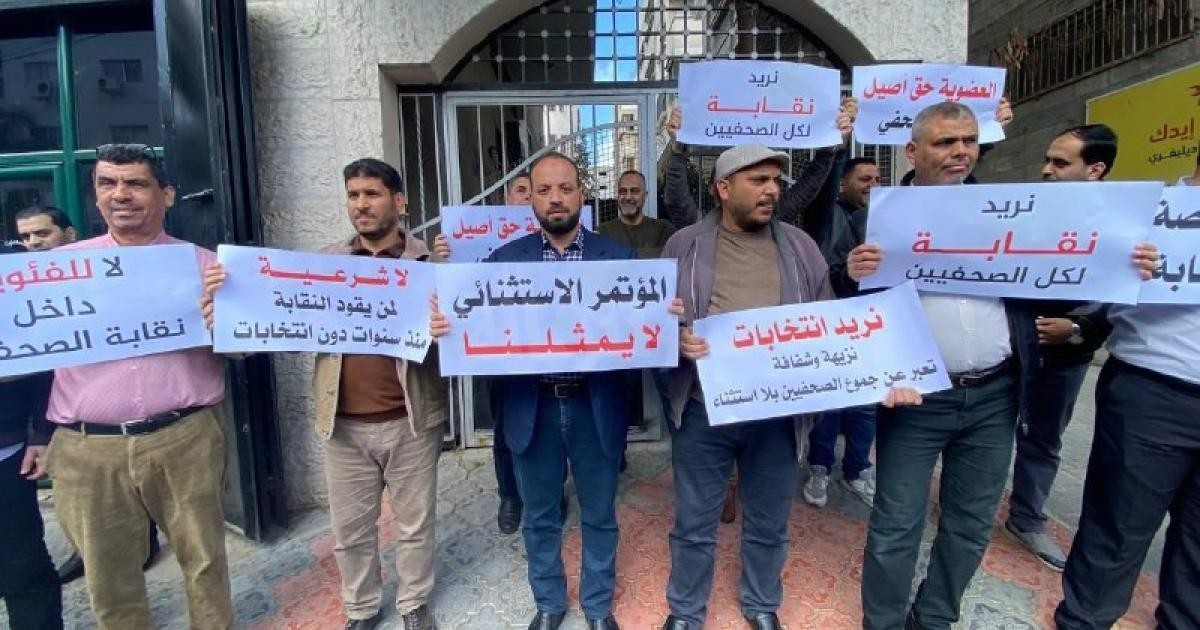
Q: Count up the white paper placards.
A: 9